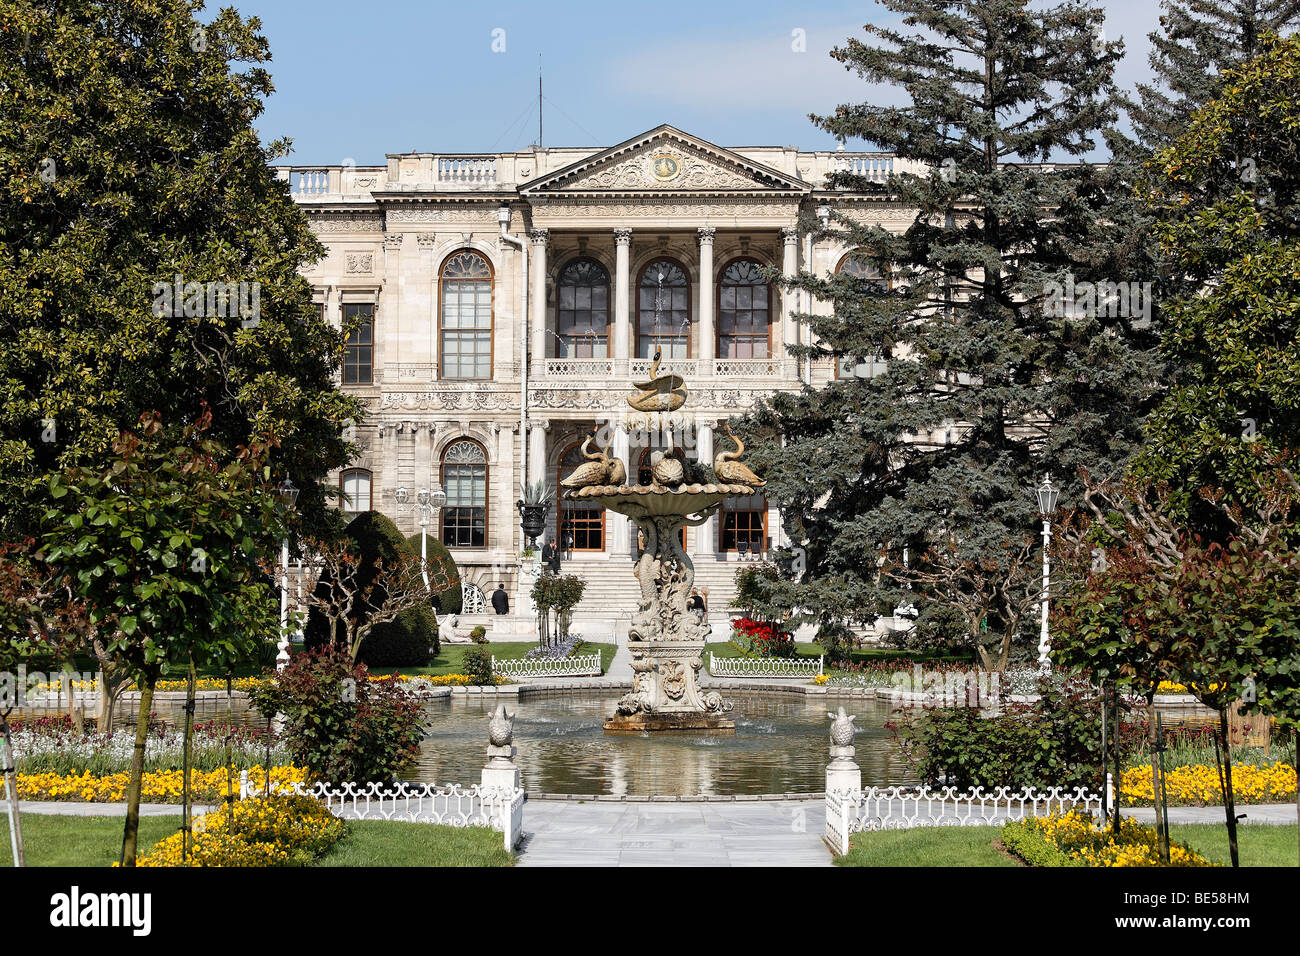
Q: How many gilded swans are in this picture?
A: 5